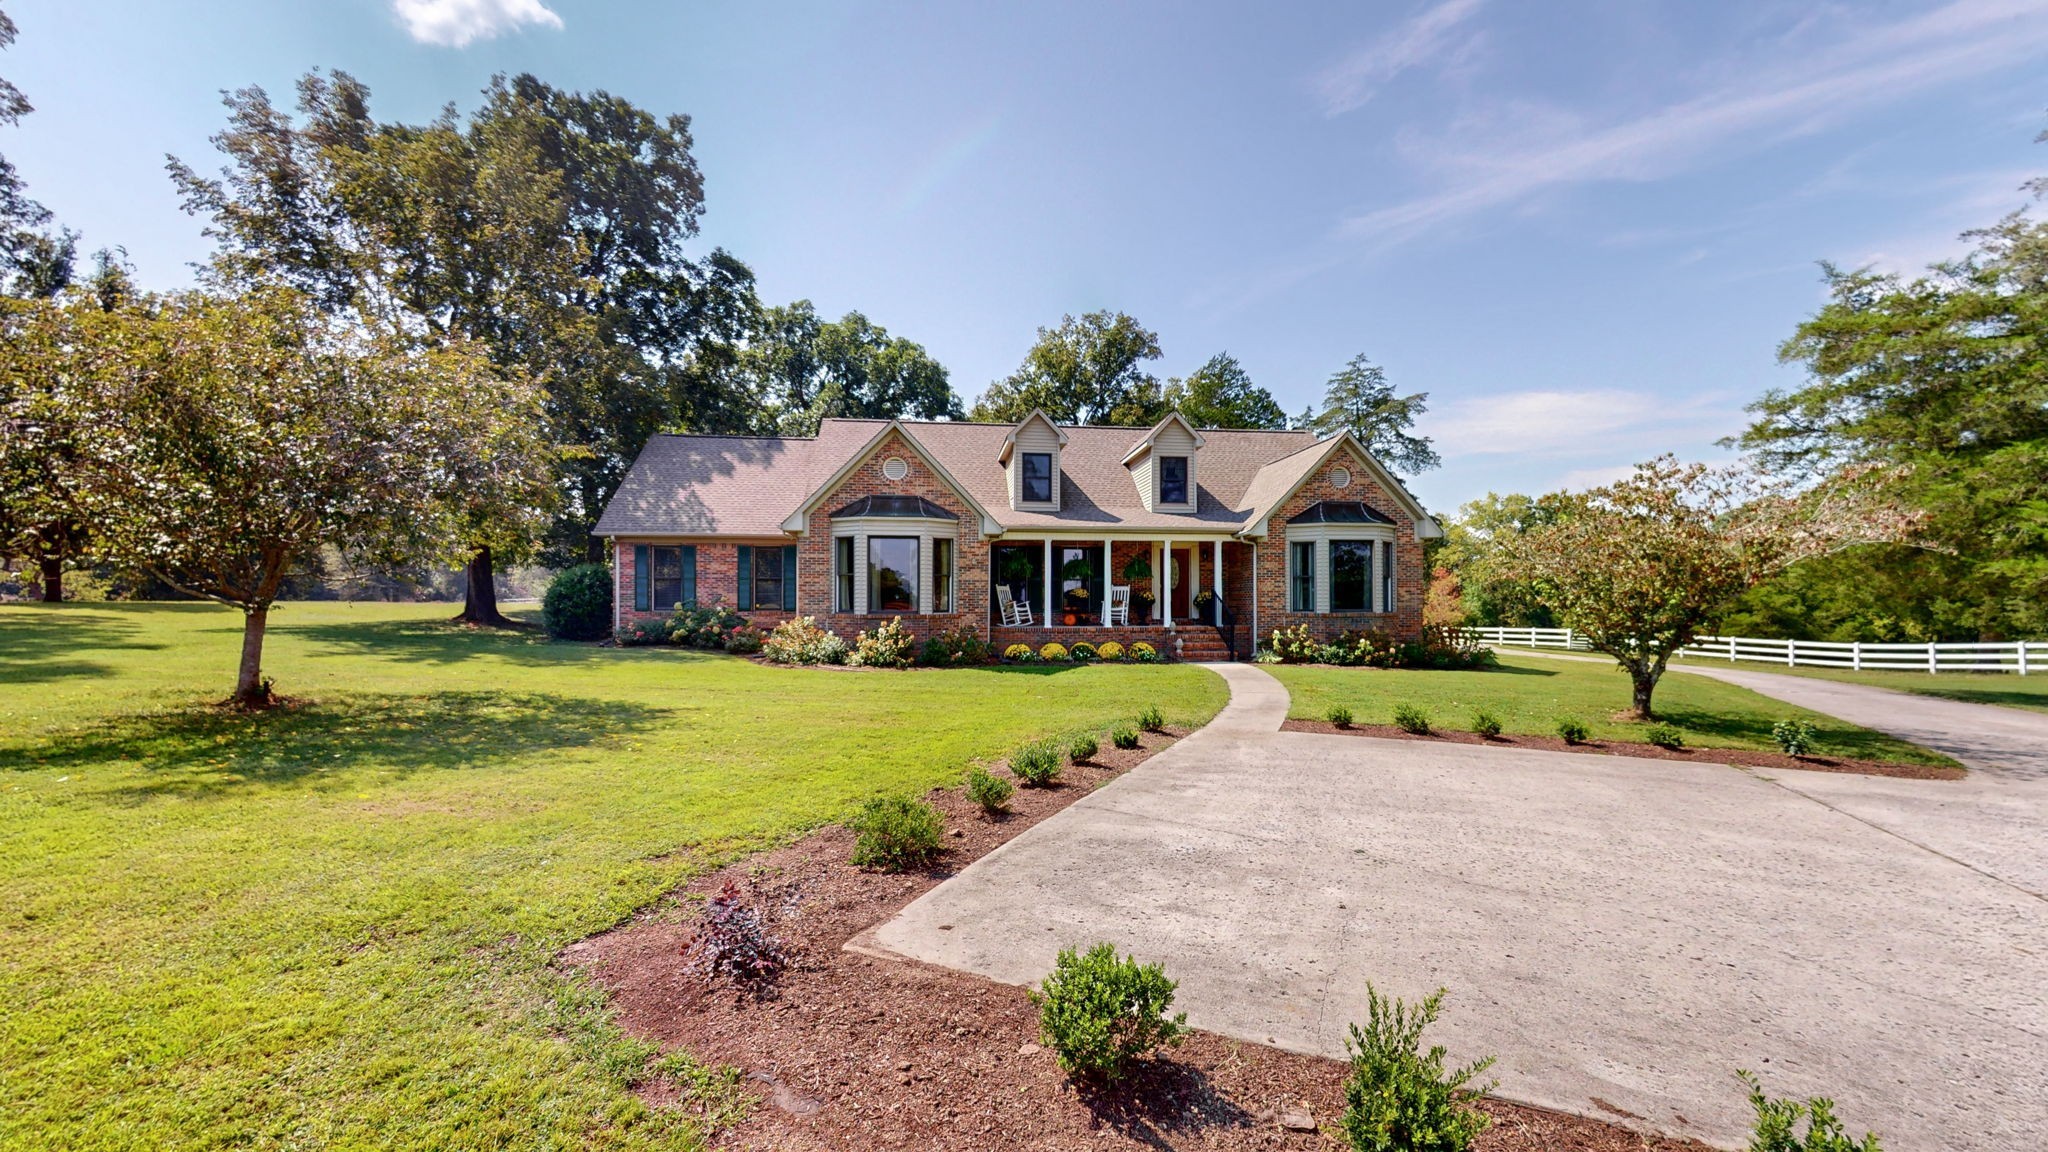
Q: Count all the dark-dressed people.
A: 0